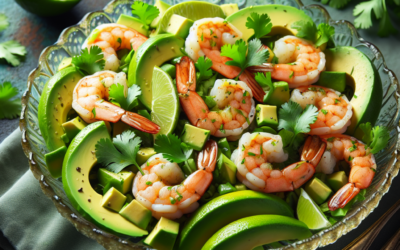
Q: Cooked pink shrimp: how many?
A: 9